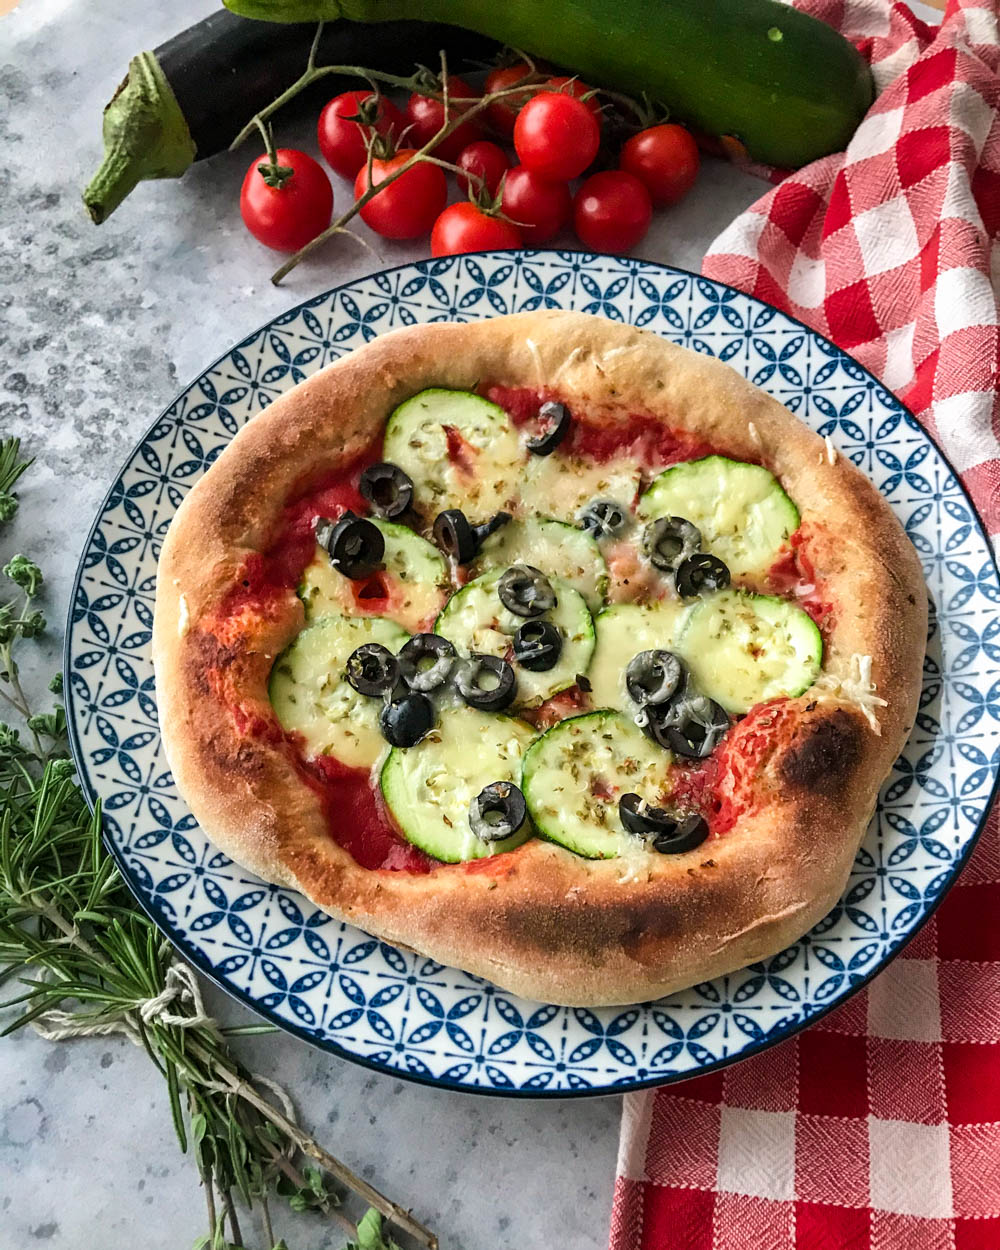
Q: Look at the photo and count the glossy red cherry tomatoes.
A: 12